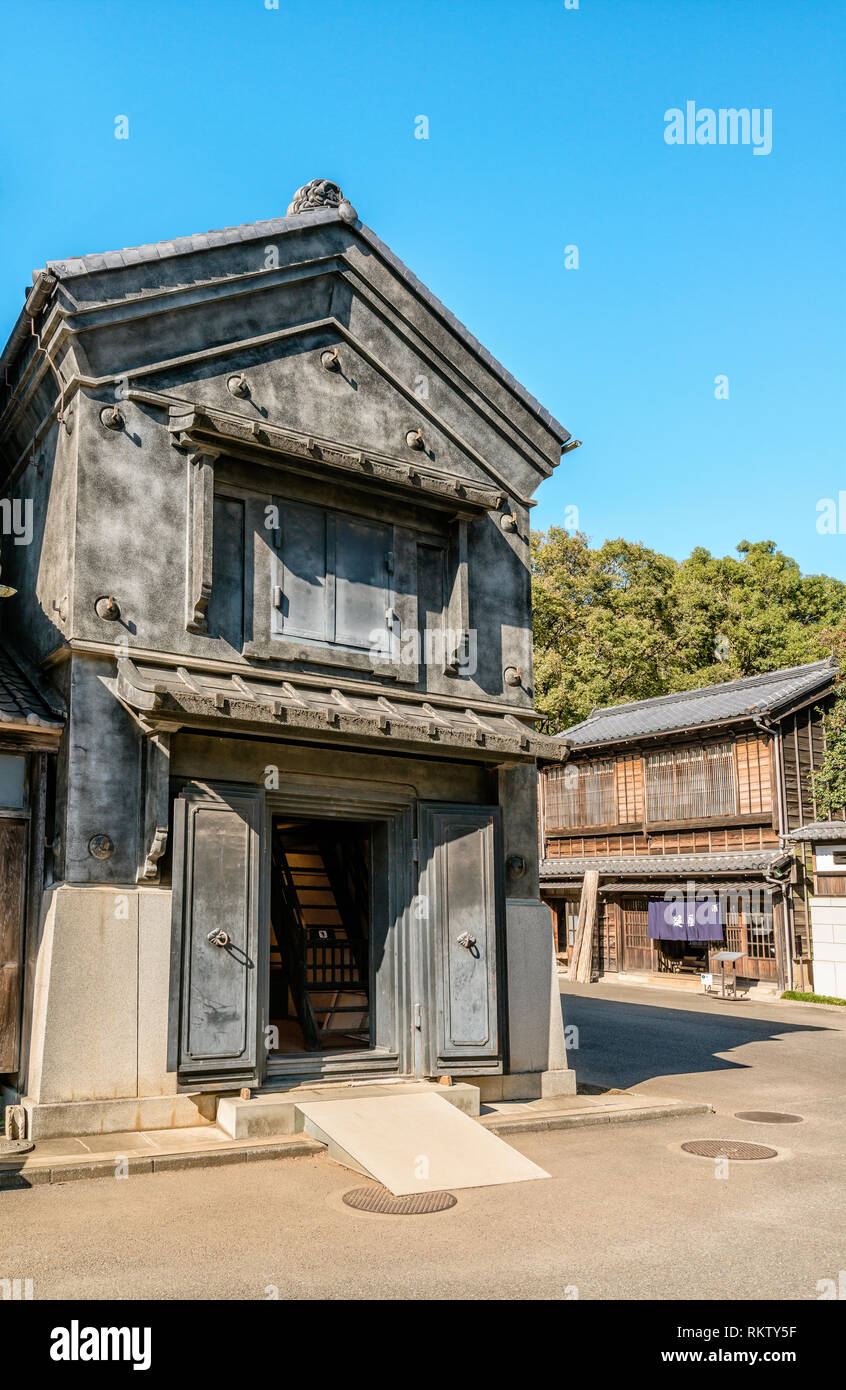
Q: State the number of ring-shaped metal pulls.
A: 2